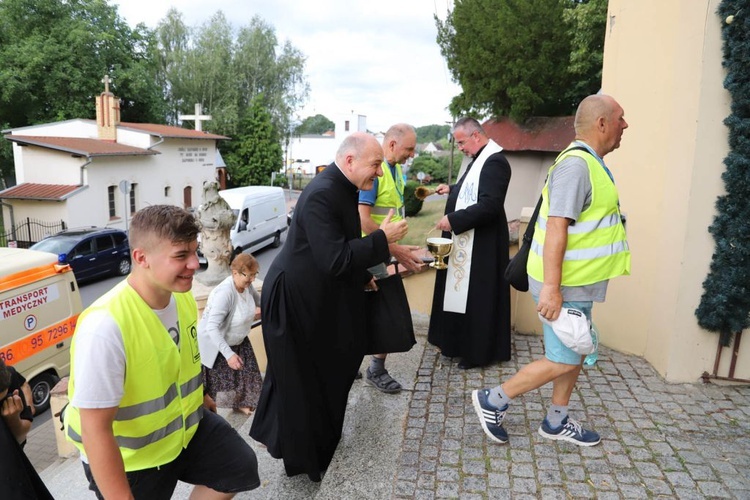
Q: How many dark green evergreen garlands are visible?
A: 1